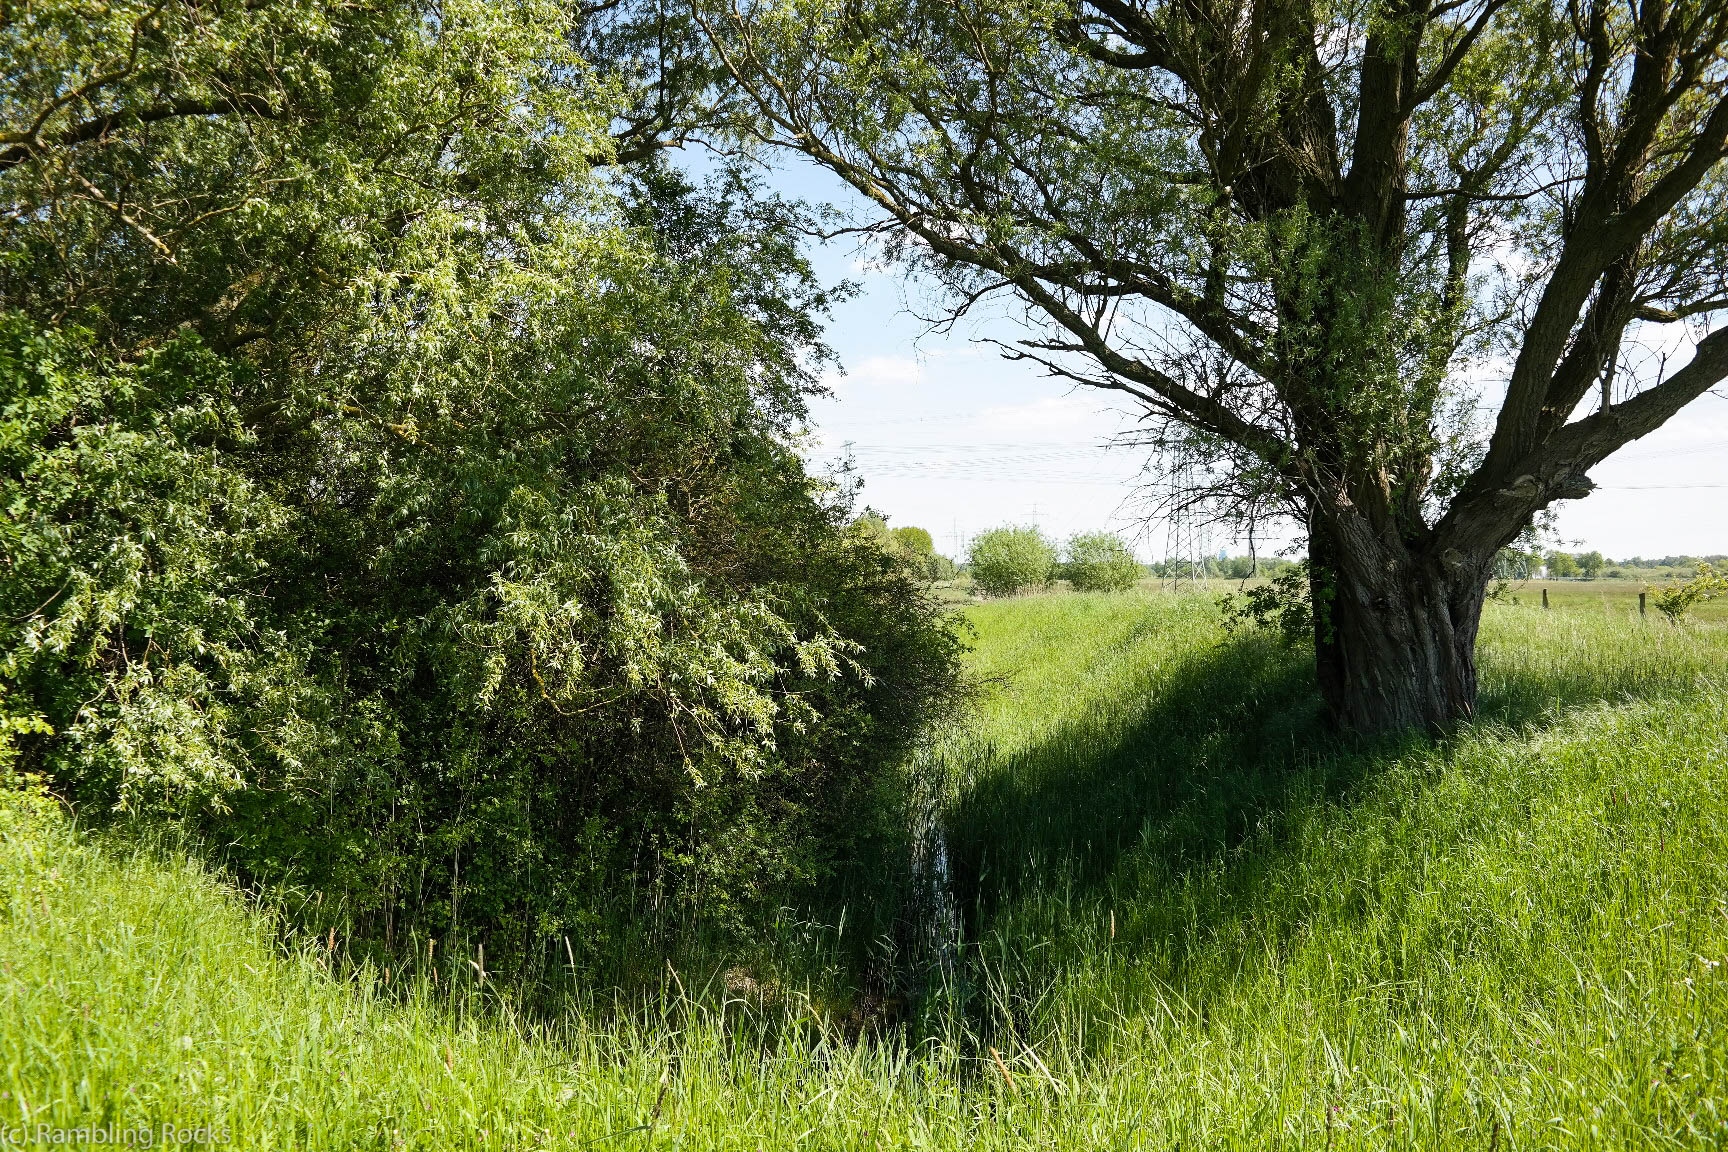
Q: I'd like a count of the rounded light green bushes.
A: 2